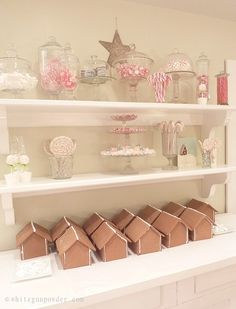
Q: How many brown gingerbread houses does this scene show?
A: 12